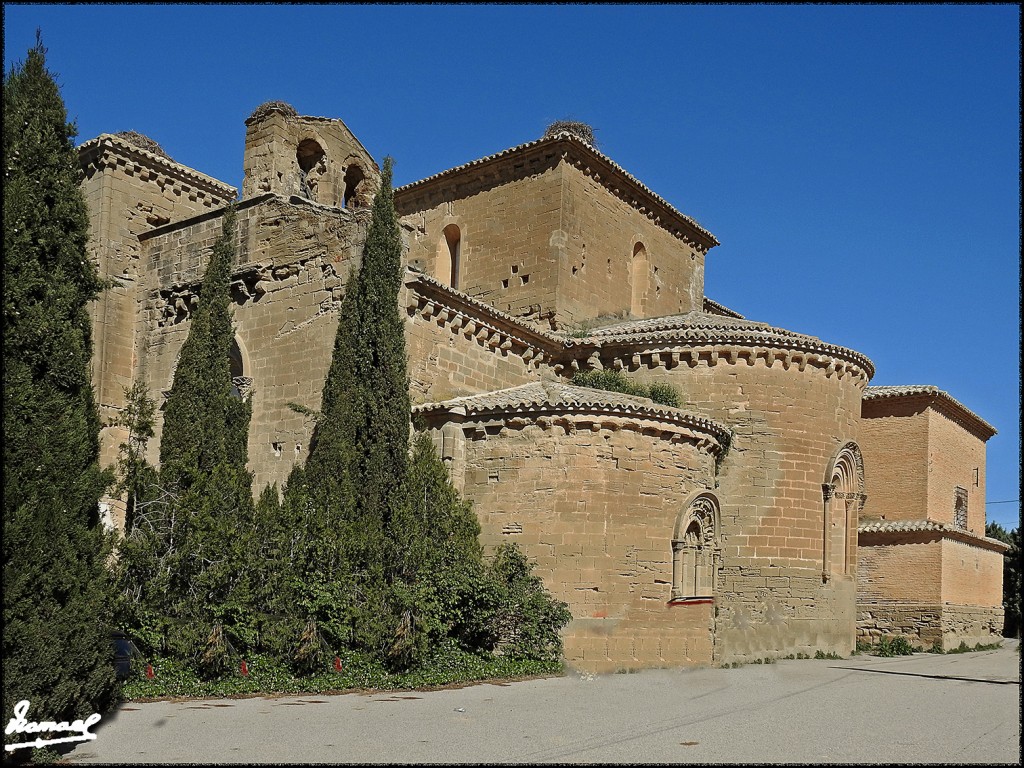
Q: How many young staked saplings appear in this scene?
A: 0